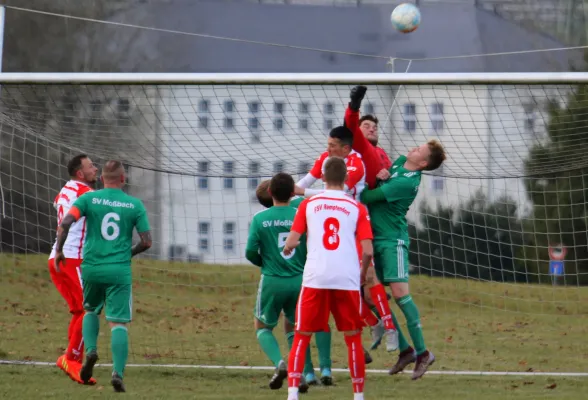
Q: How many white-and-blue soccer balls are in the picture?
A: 1